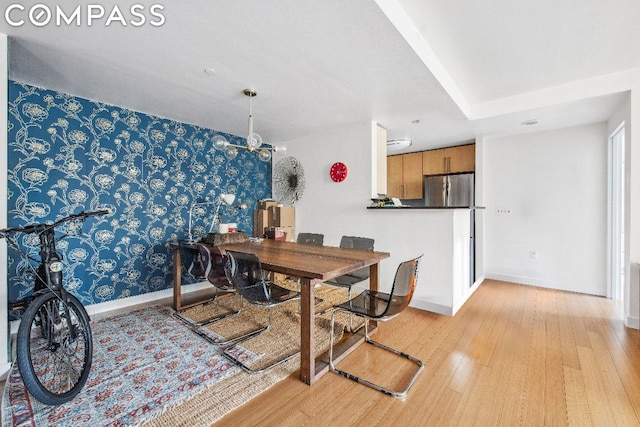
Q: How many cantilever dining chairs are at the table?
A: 6